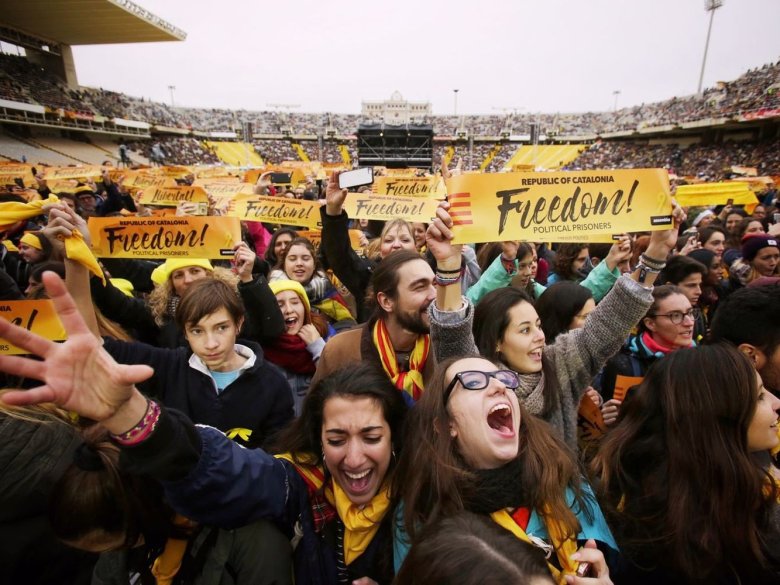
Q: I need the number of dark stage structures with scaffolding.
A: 1